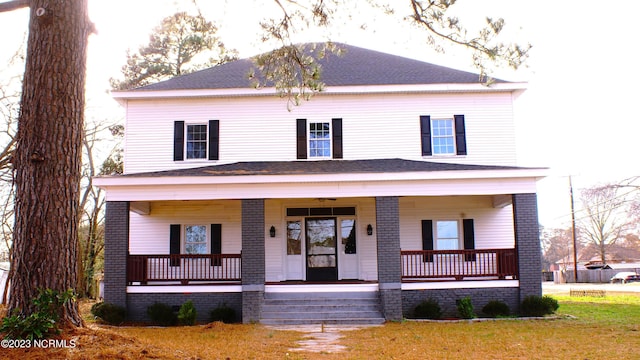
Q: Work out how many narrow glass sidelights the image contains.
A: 2